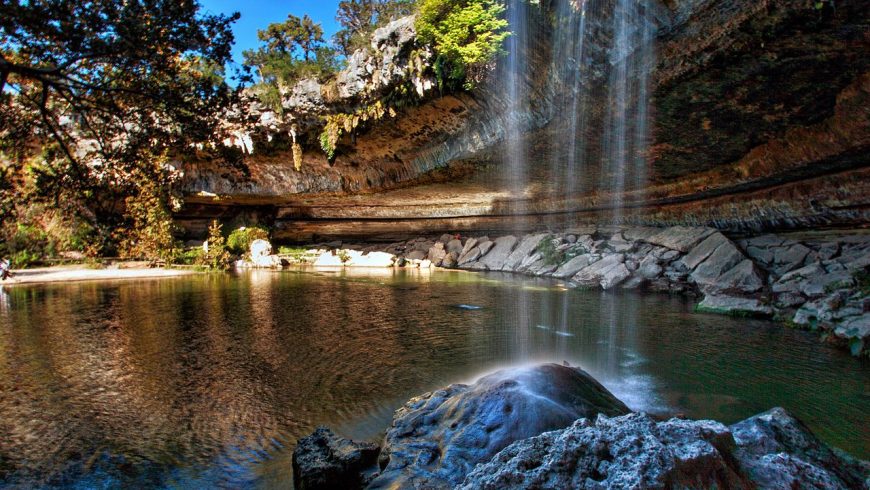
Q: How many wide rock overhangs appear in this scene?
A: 1